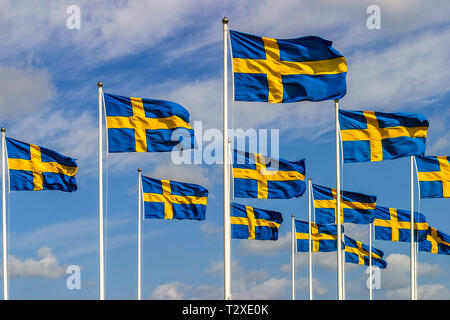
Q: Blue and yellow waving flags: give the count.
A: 13